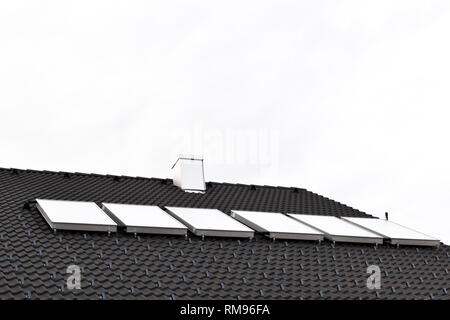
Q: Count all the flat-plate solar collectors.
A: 6